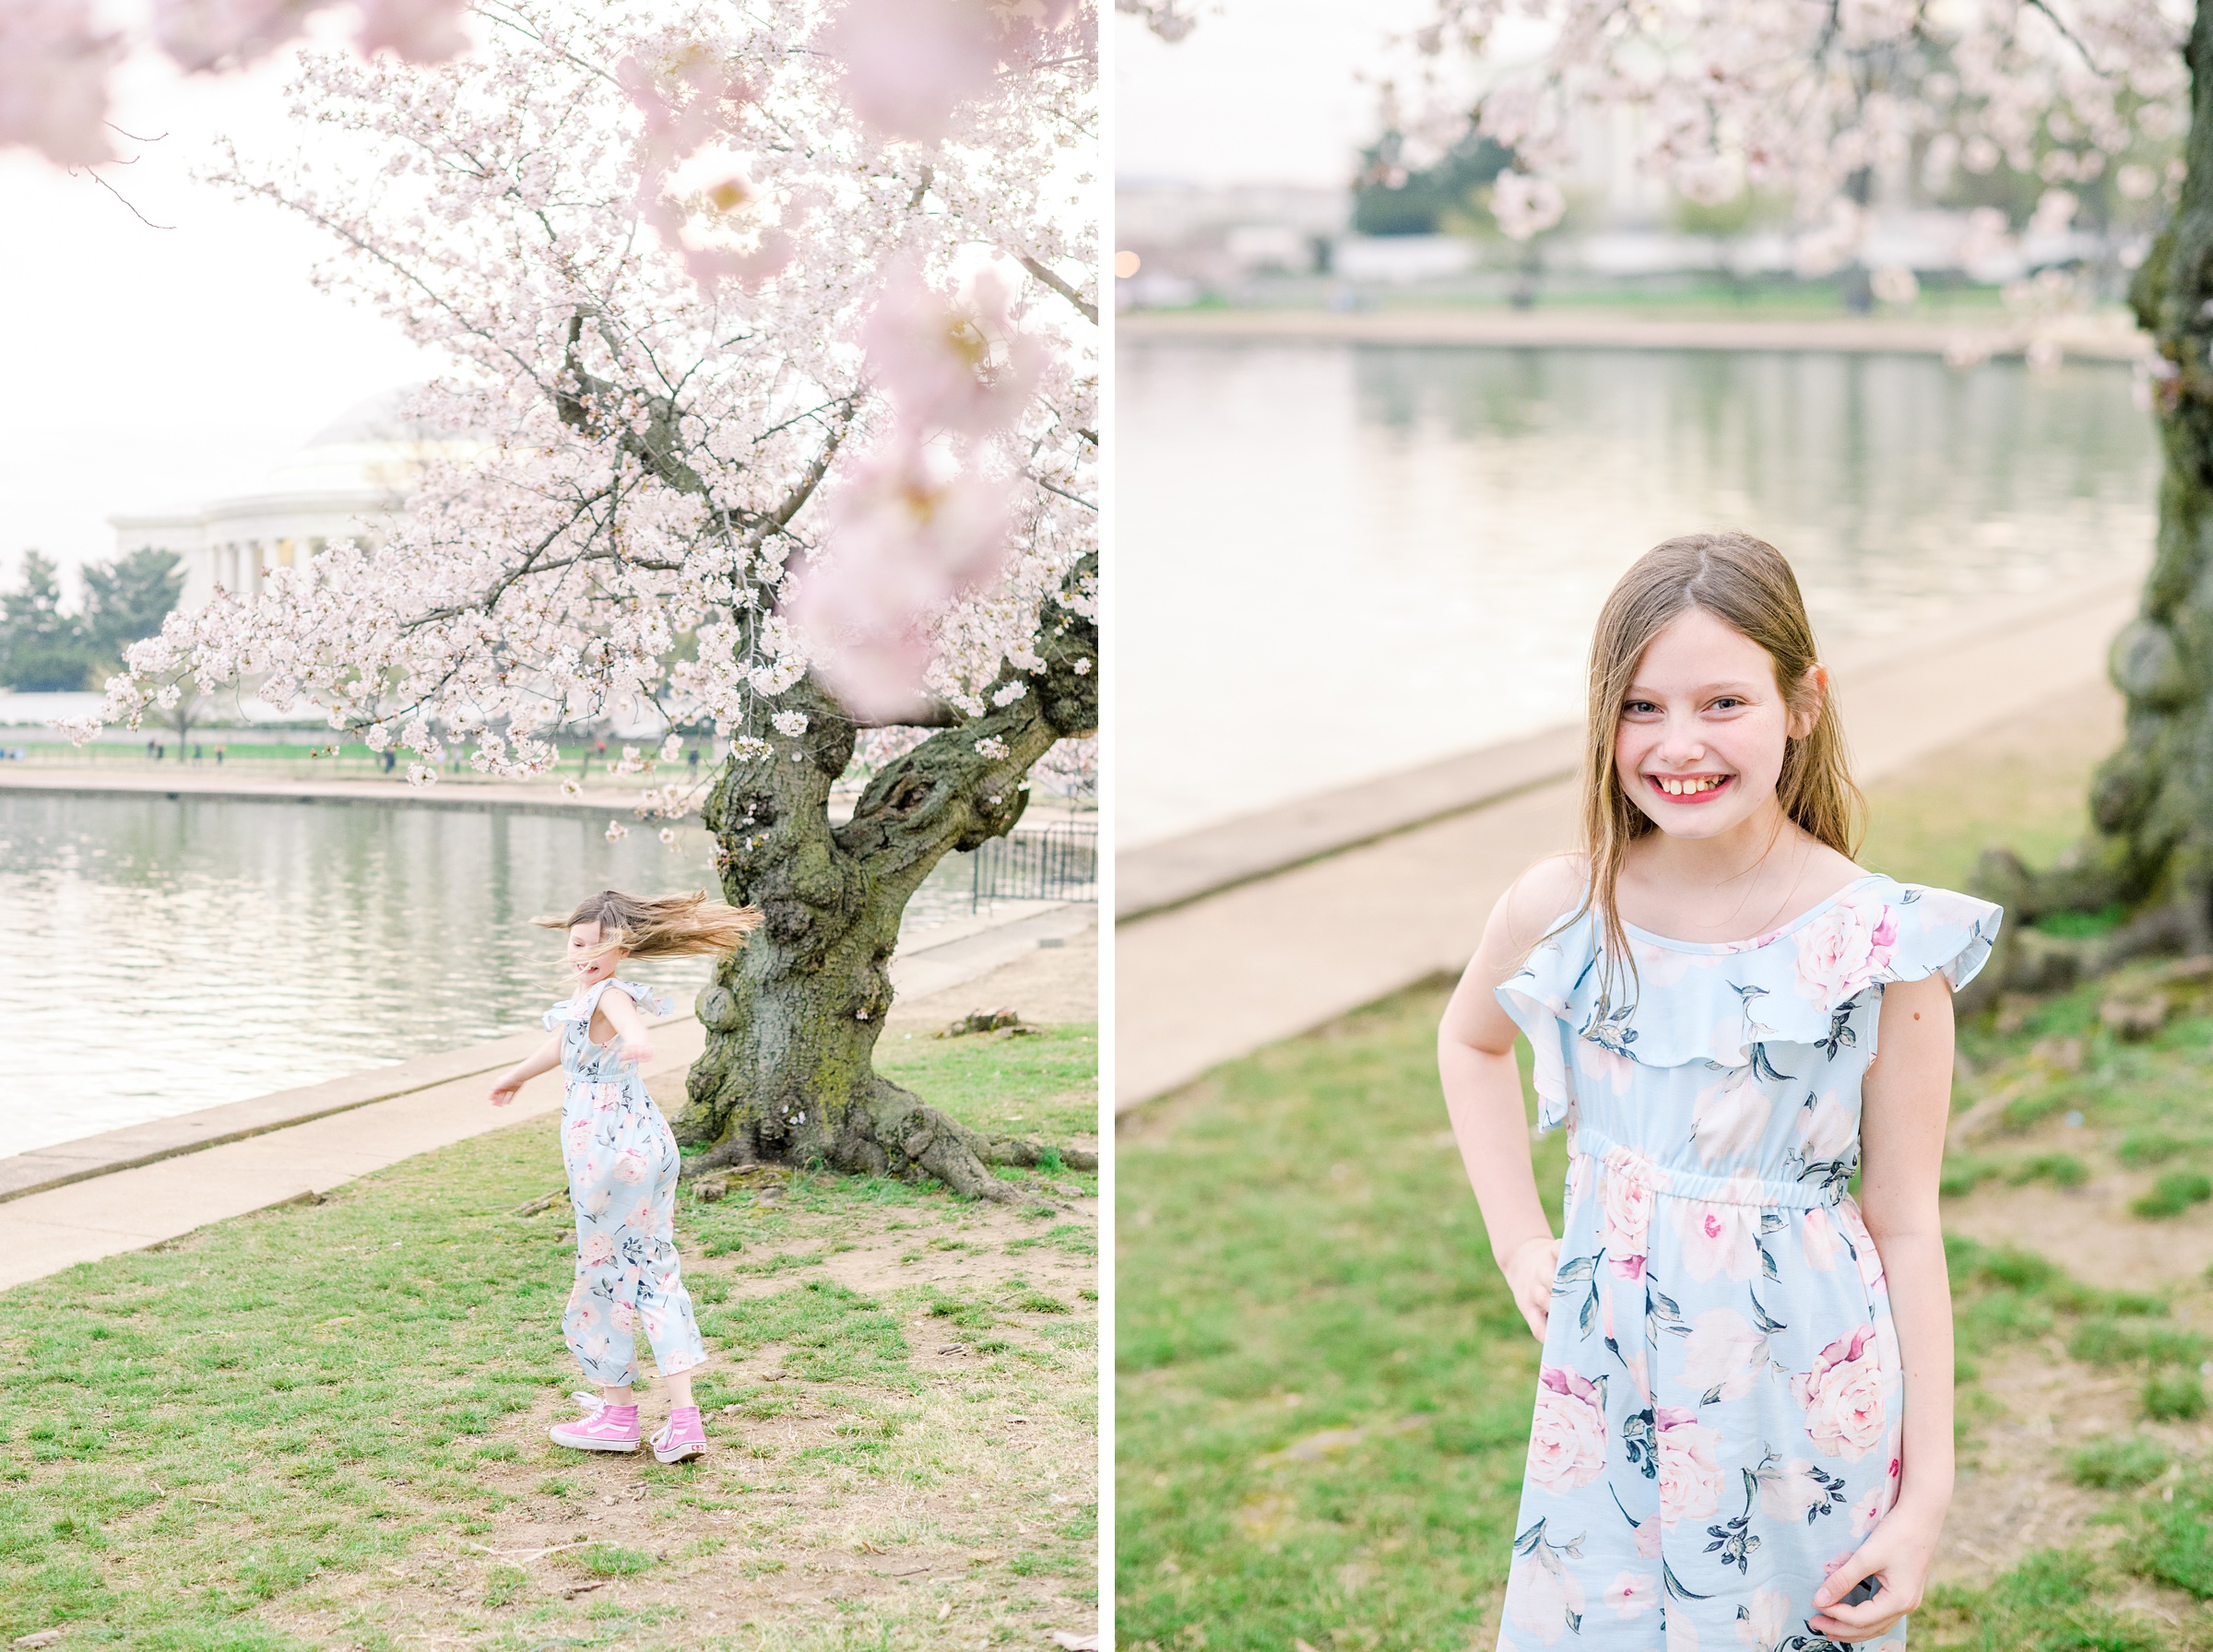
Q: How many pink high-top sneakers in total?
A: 2